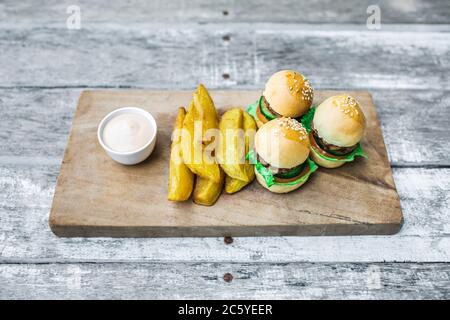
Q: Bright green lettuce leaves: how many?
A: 3